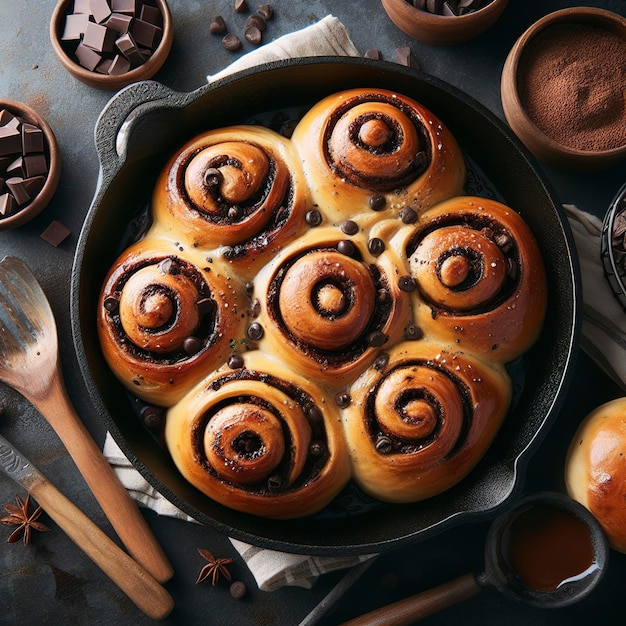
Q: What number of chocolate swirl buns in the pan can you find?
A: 7